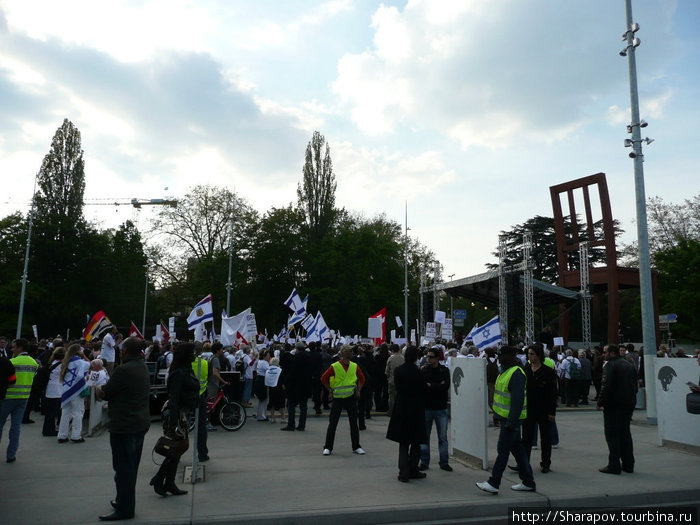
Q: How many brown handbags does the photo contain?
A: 1